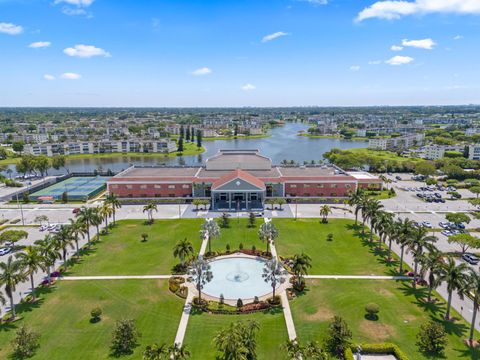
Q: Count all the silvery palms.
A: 4